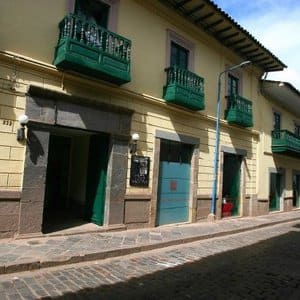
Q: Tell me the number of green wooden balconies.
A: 4